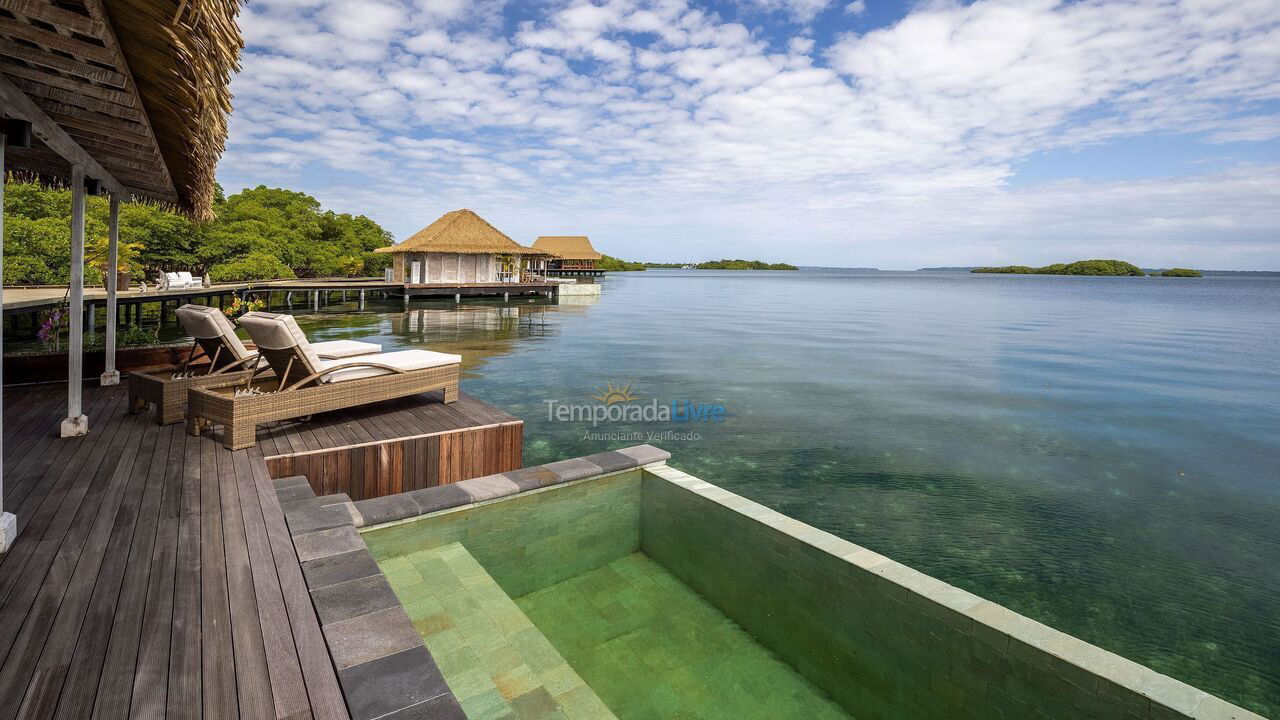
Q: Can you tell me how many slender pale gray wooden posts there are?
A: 3